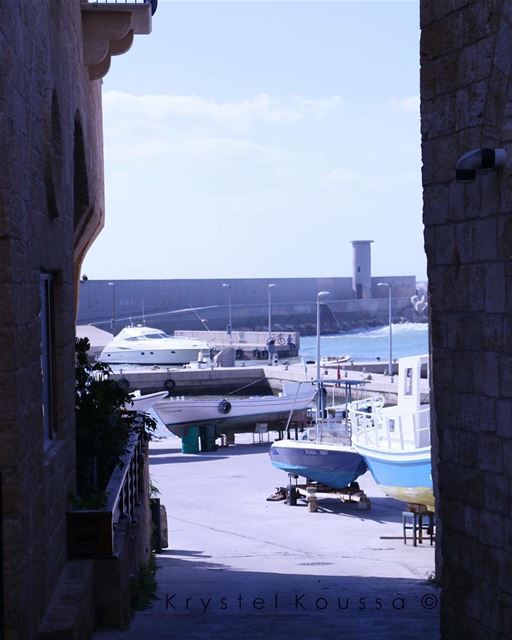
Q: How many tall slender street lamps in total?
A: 5